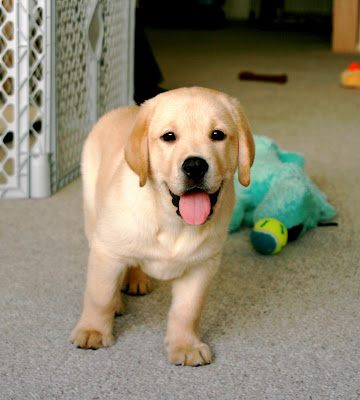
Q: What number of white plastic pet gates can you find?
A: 1